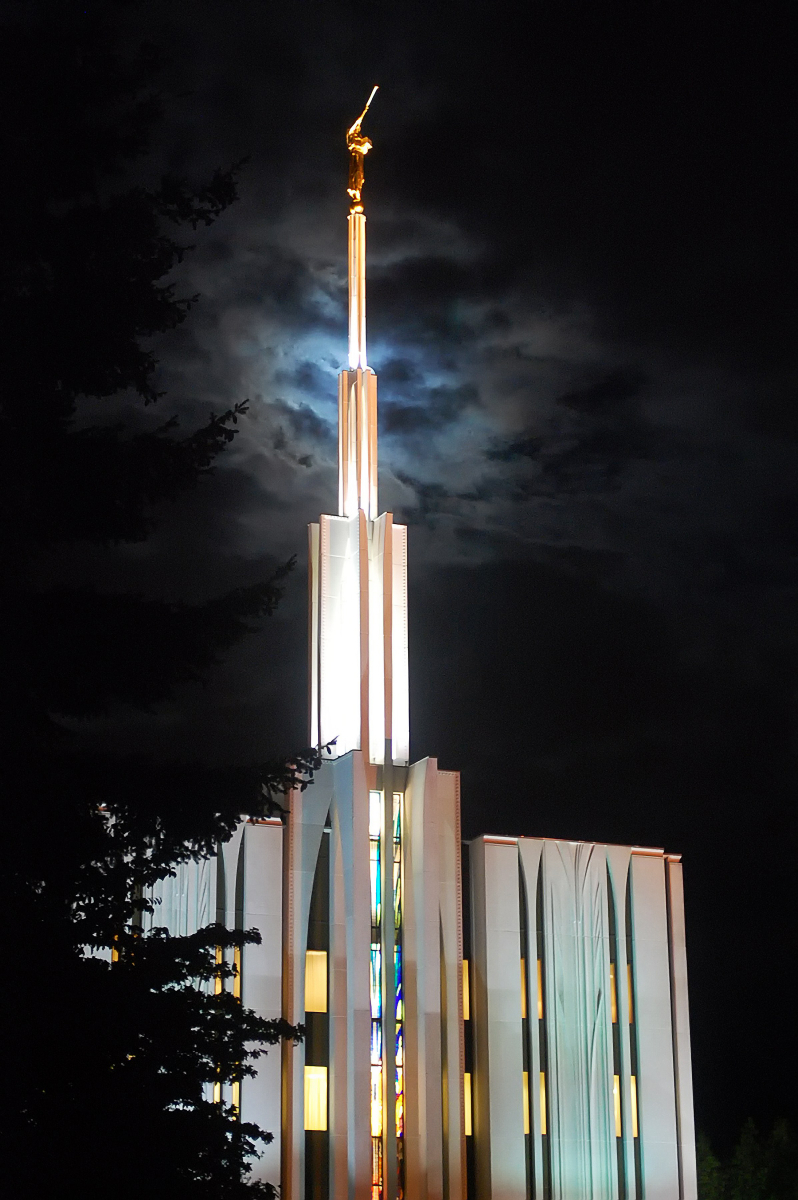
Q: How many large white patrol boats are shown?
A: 0